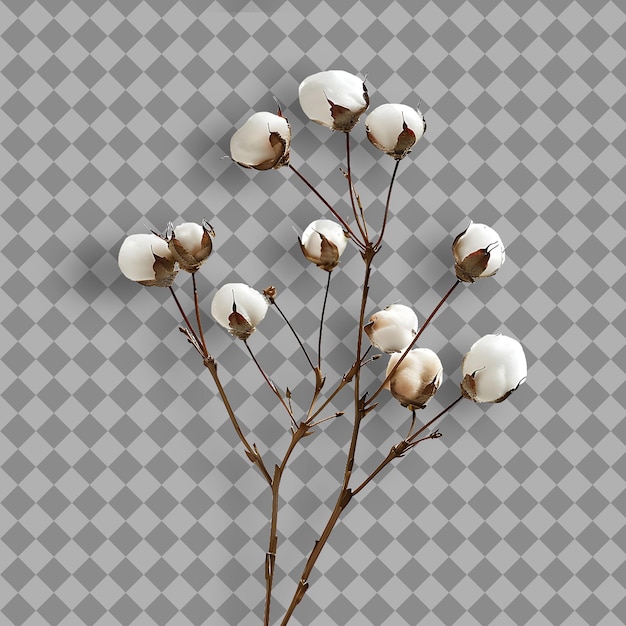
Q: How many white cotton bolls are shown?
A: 11